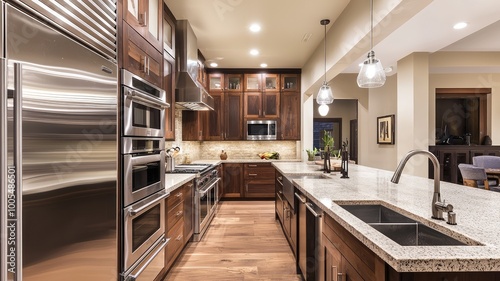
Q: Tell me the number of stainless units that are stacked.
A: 3